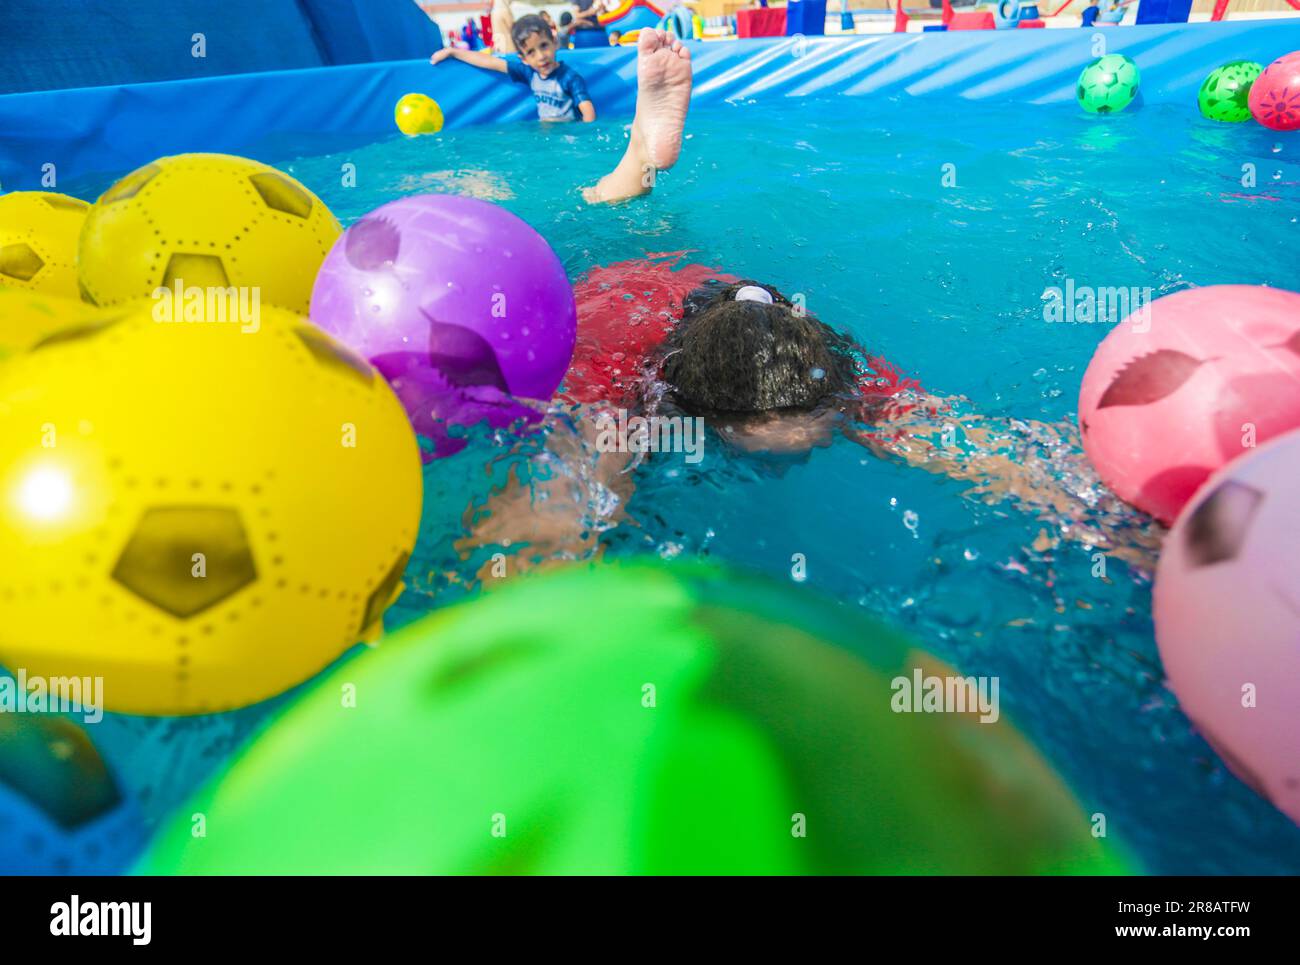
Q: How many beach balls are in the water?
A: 13